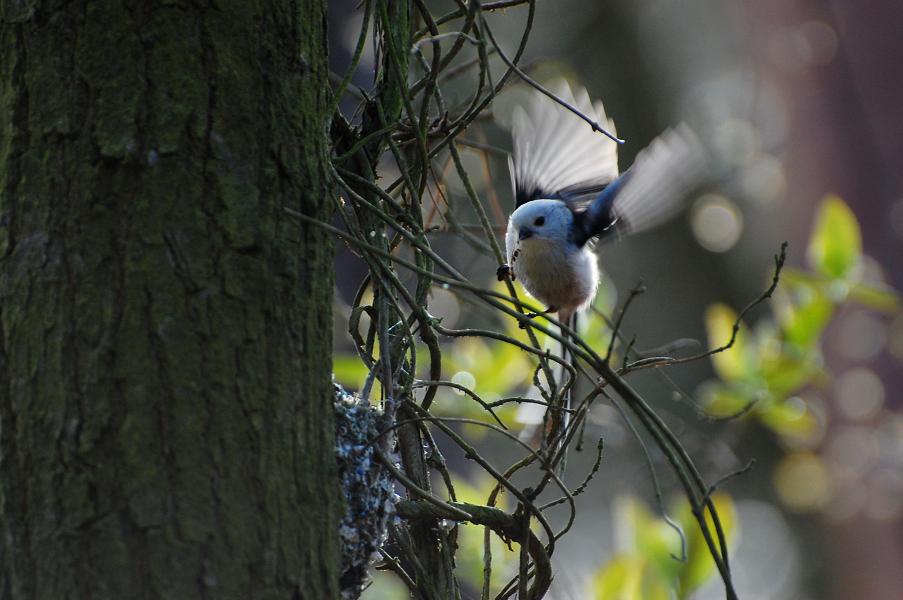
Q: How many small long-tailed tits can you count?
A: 1